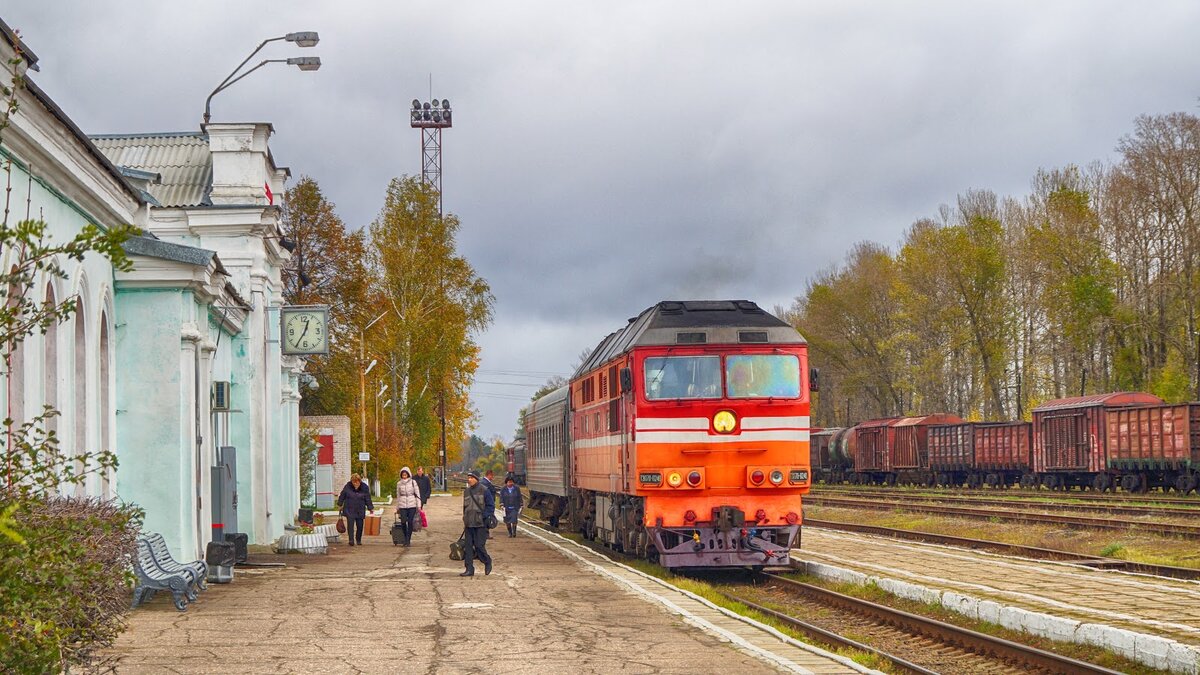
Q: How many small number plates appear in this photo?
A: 2